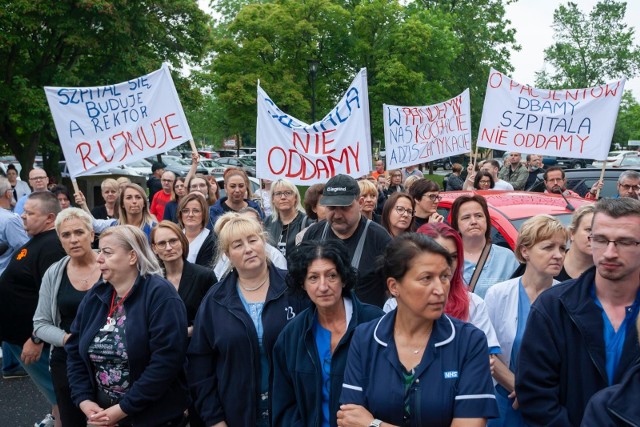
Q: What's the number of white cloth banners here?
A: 4